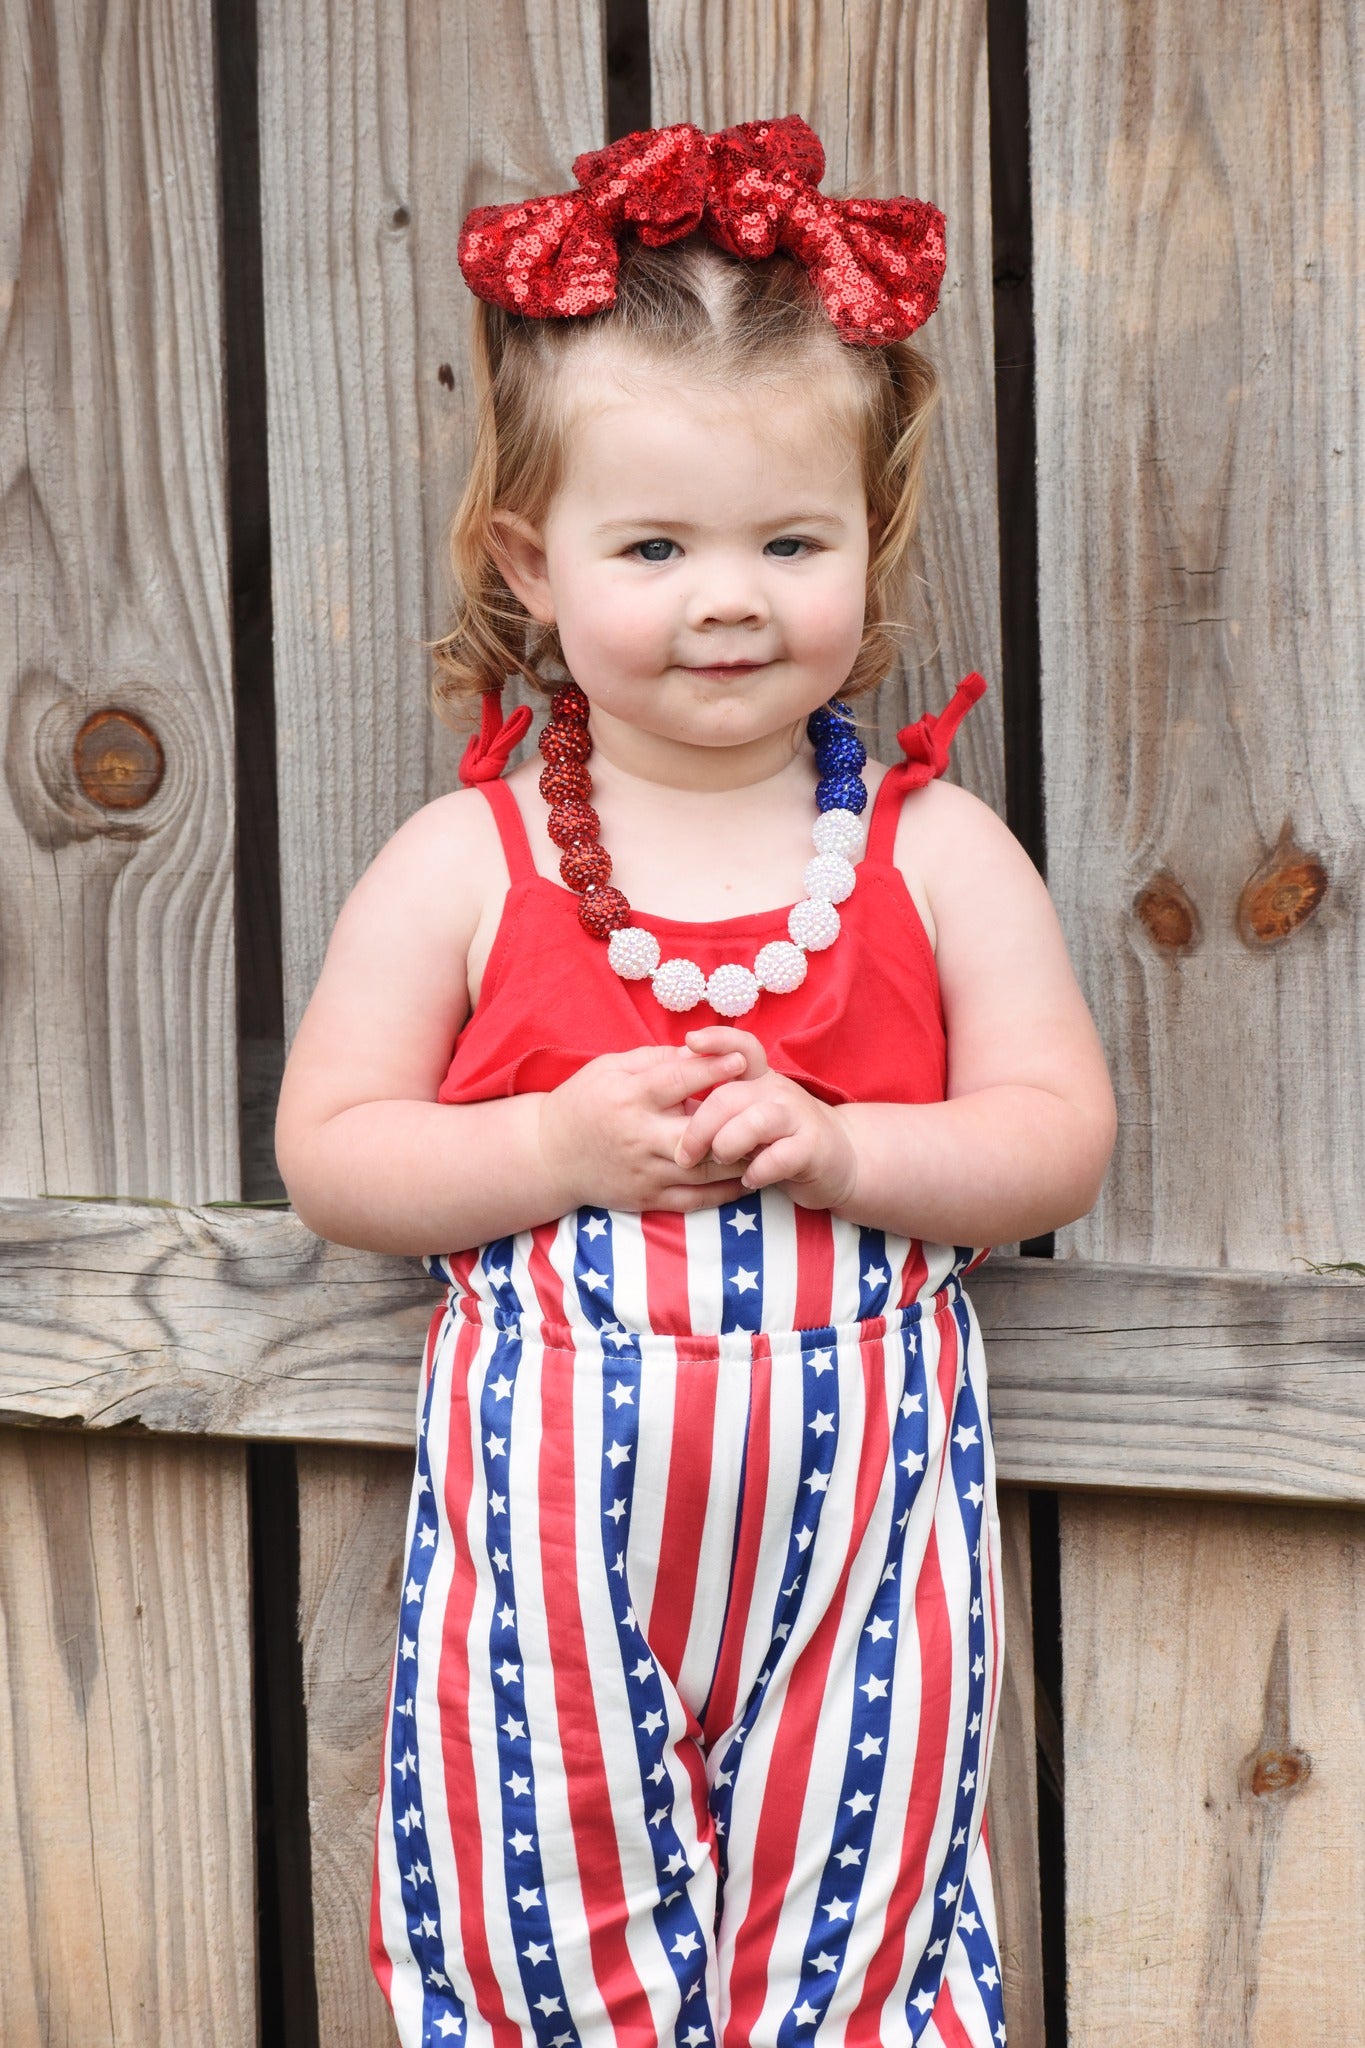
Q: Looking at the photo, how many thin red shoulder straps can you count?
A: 2